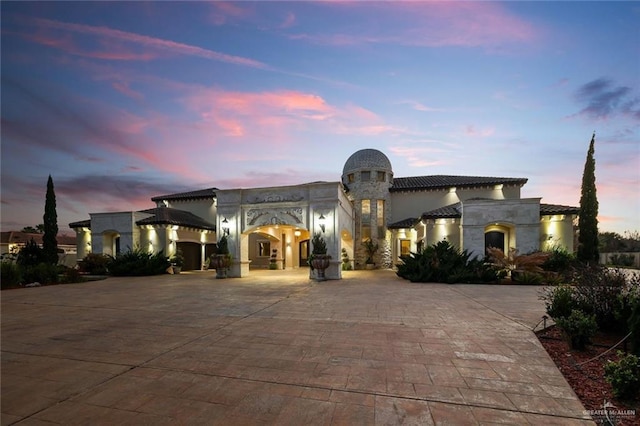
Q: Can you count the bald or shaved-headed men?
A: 0